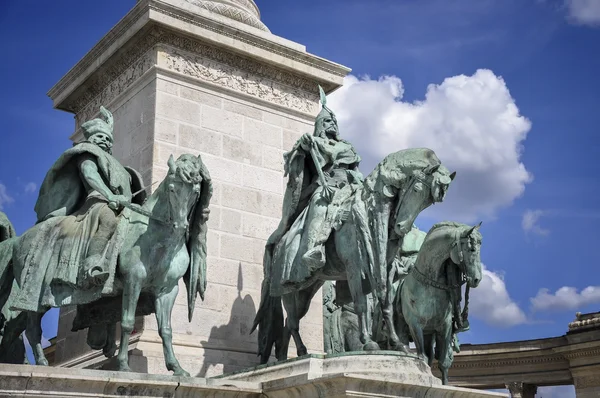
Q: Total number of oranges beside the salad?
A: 0